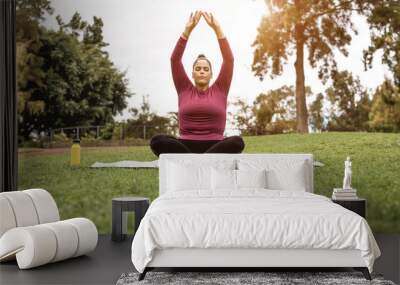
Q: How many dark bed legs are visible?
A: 2